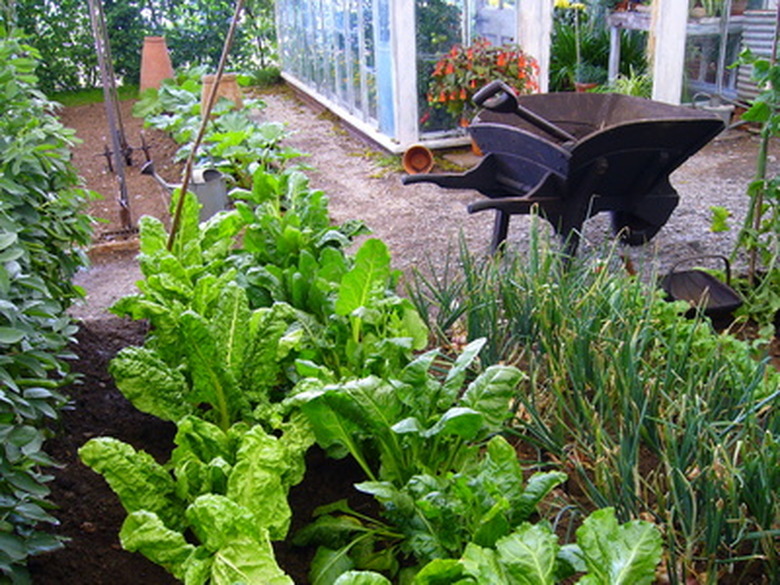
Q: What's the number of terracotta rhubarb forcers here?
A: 2